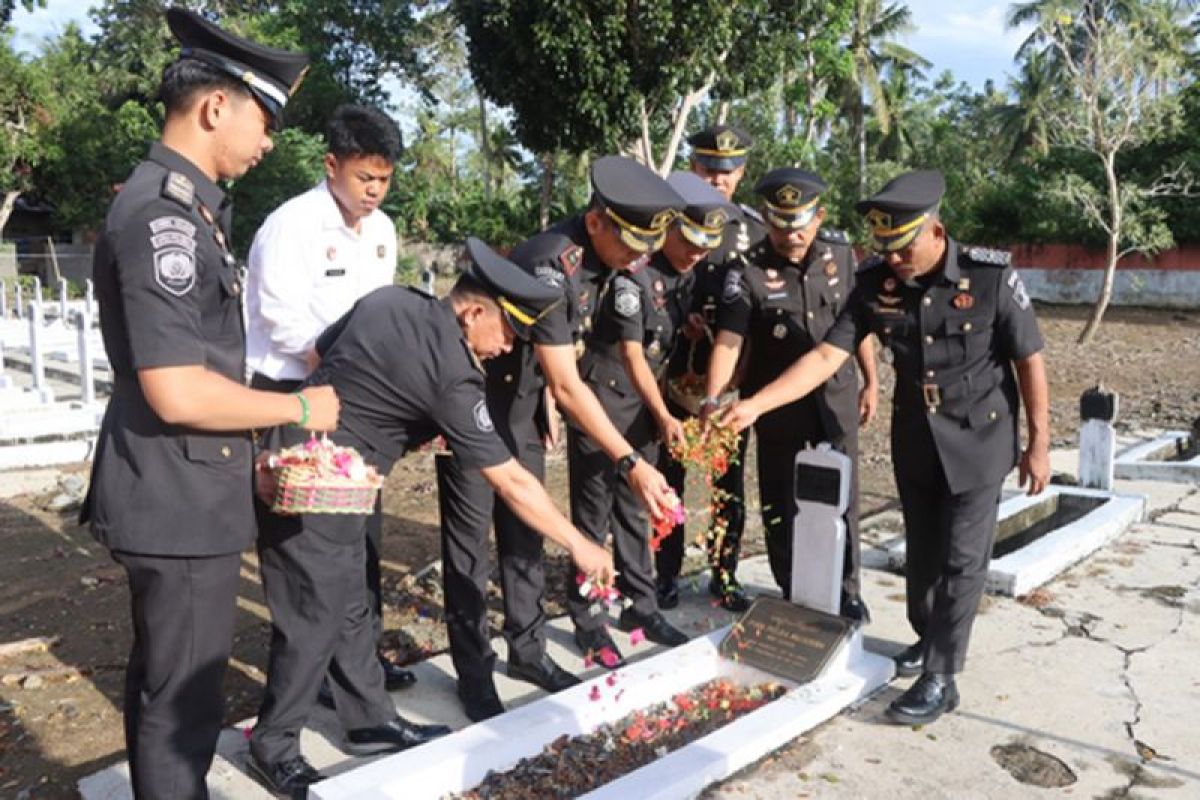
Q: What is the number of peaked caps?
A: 7